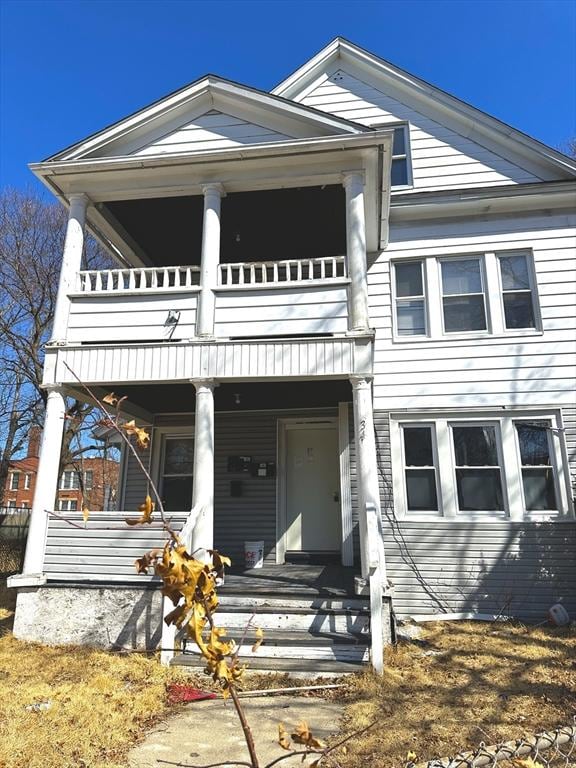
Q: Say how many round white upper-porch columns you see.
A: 3